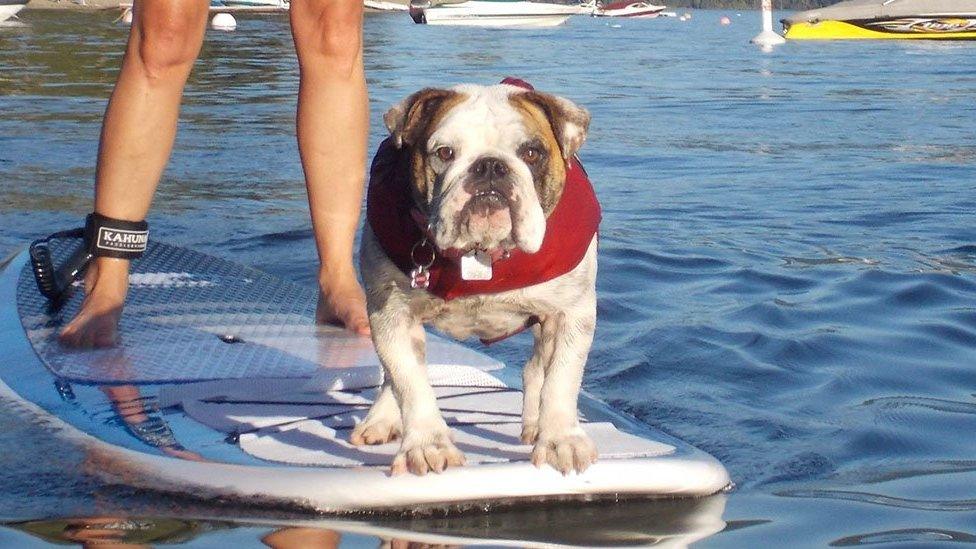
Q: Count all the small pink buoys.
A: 1